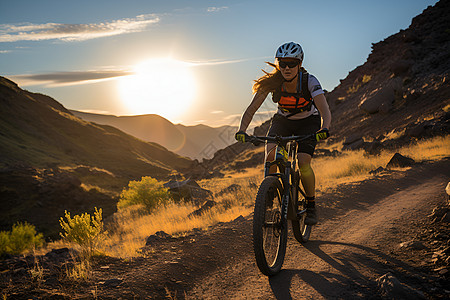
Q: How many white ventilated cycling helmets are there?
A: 1